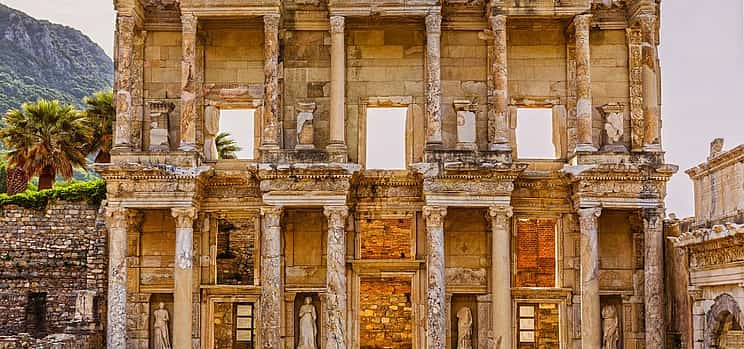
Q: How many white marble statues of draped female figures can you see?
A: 4